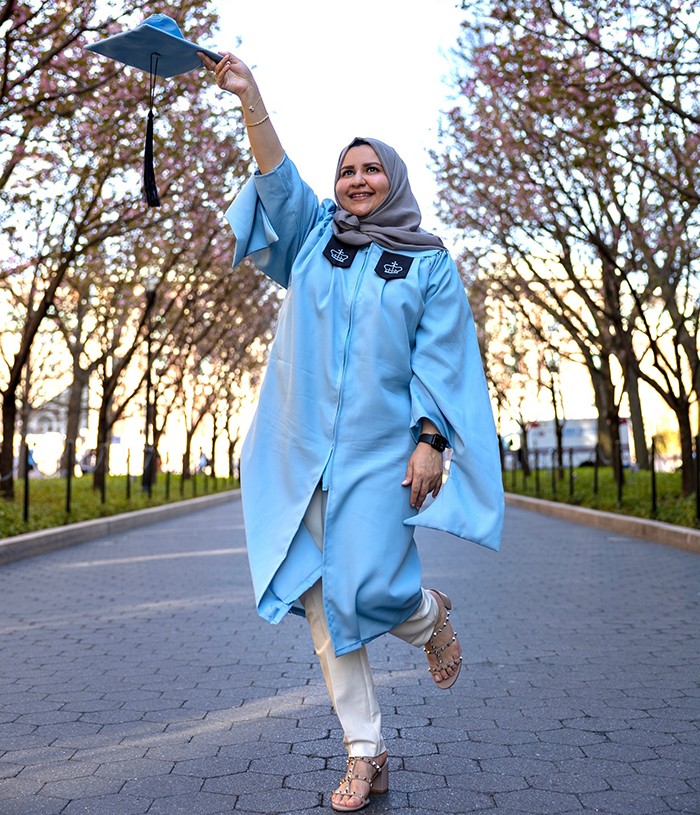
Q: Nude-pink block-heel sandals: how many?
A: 2